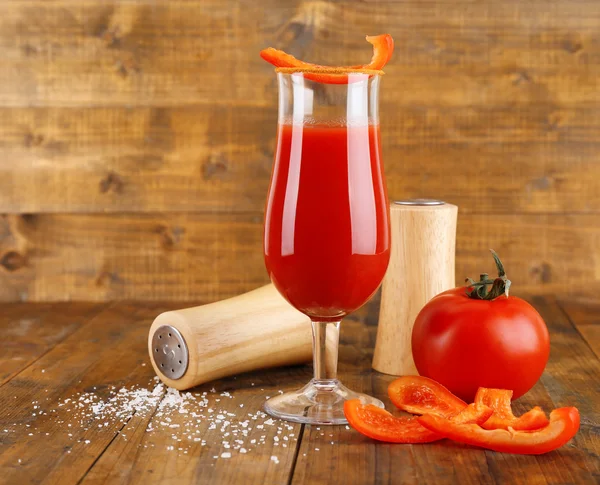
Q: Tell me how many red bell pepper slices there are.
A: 5